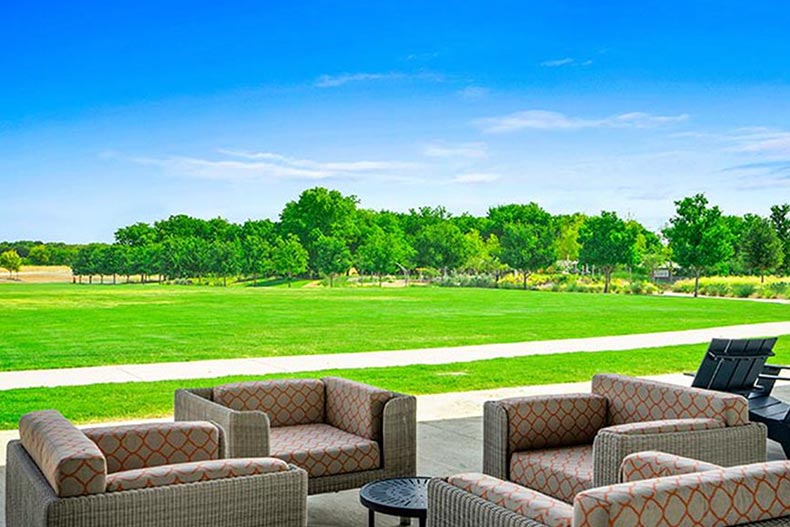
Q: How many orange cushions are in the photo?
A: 13